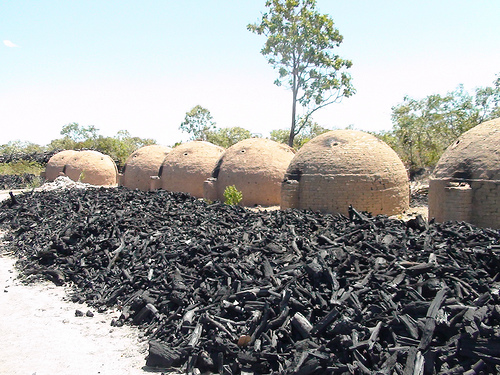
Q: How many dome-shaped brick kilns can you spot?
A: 7